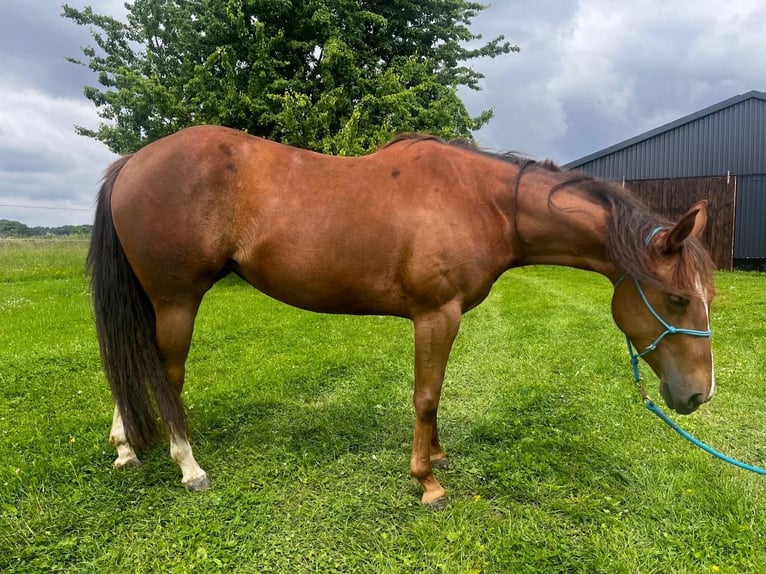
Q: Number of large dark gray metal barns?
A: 1